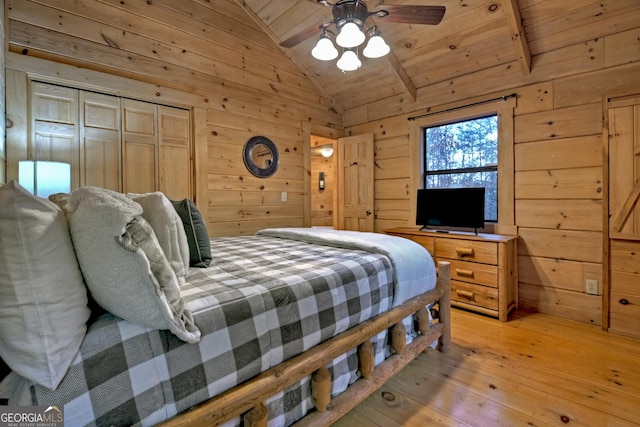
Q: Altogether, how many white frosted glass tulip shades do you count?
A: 4